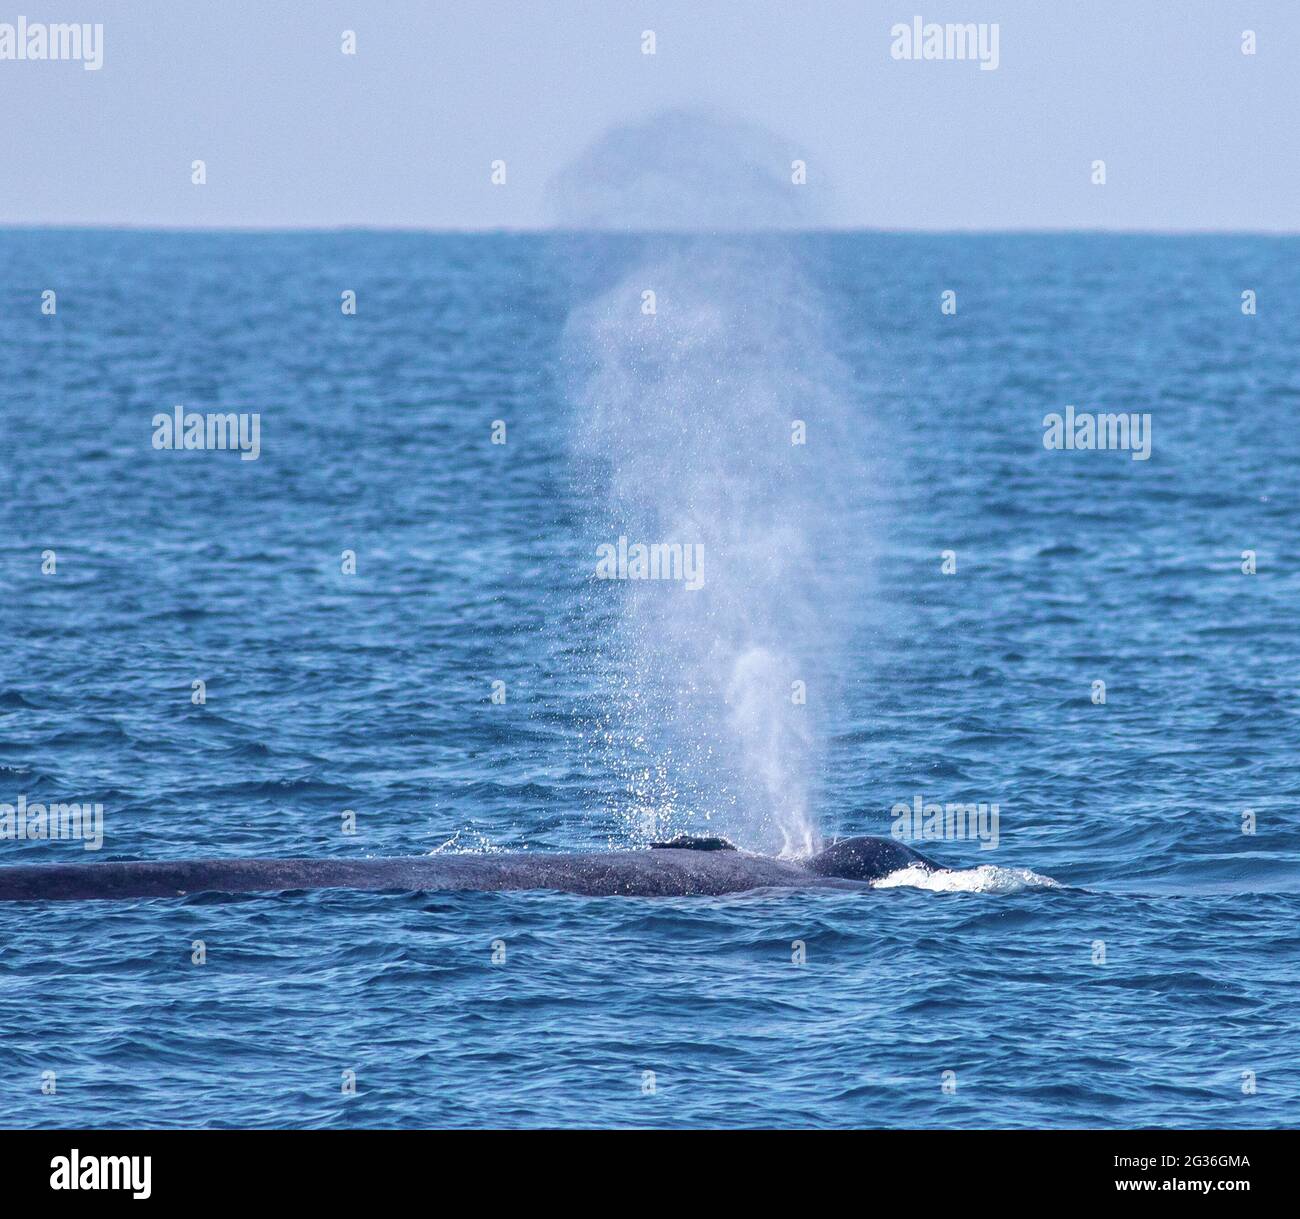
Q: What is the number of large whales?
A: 1